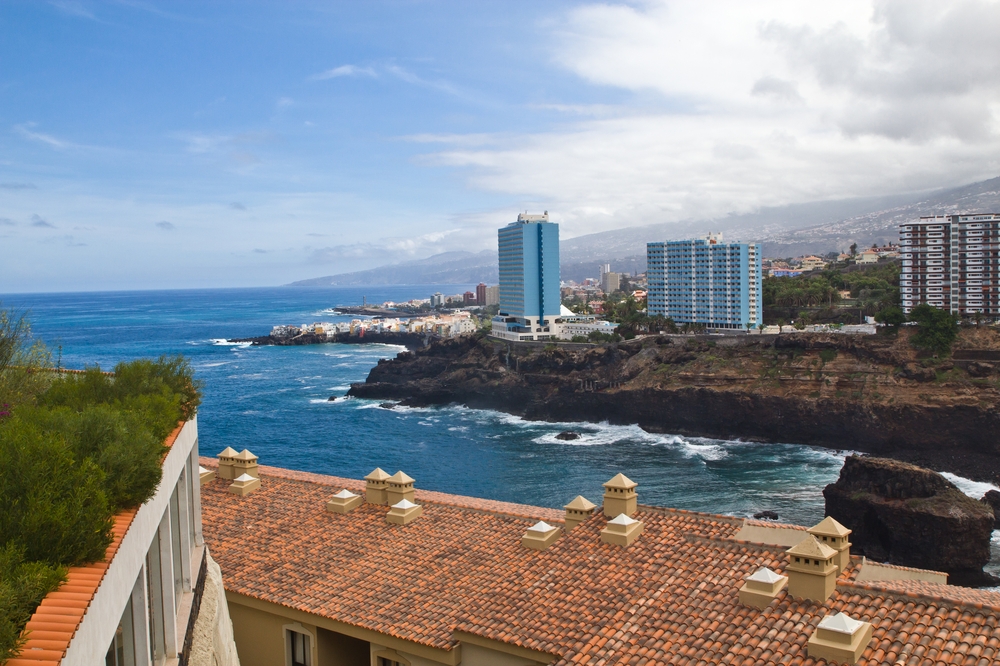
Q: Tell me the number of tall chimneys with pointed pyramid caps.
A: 8